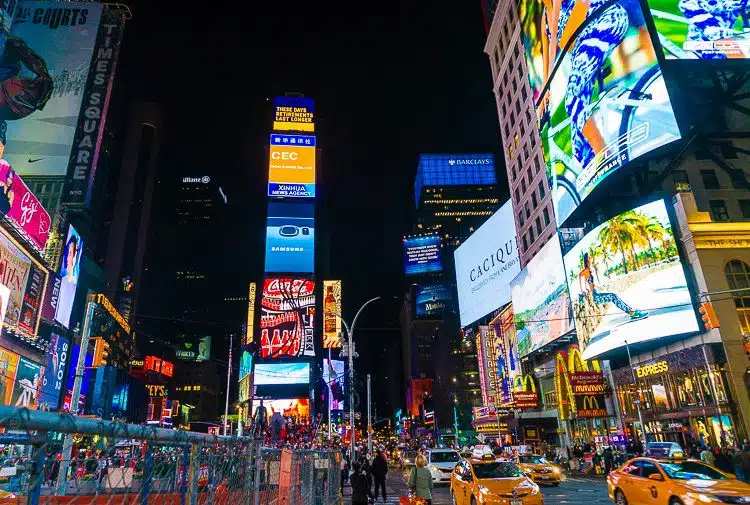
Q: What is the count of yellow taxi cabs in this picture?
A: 3